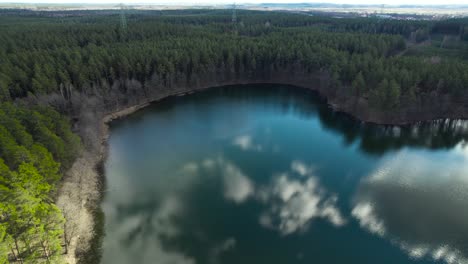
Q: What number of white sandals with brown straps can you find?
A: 0